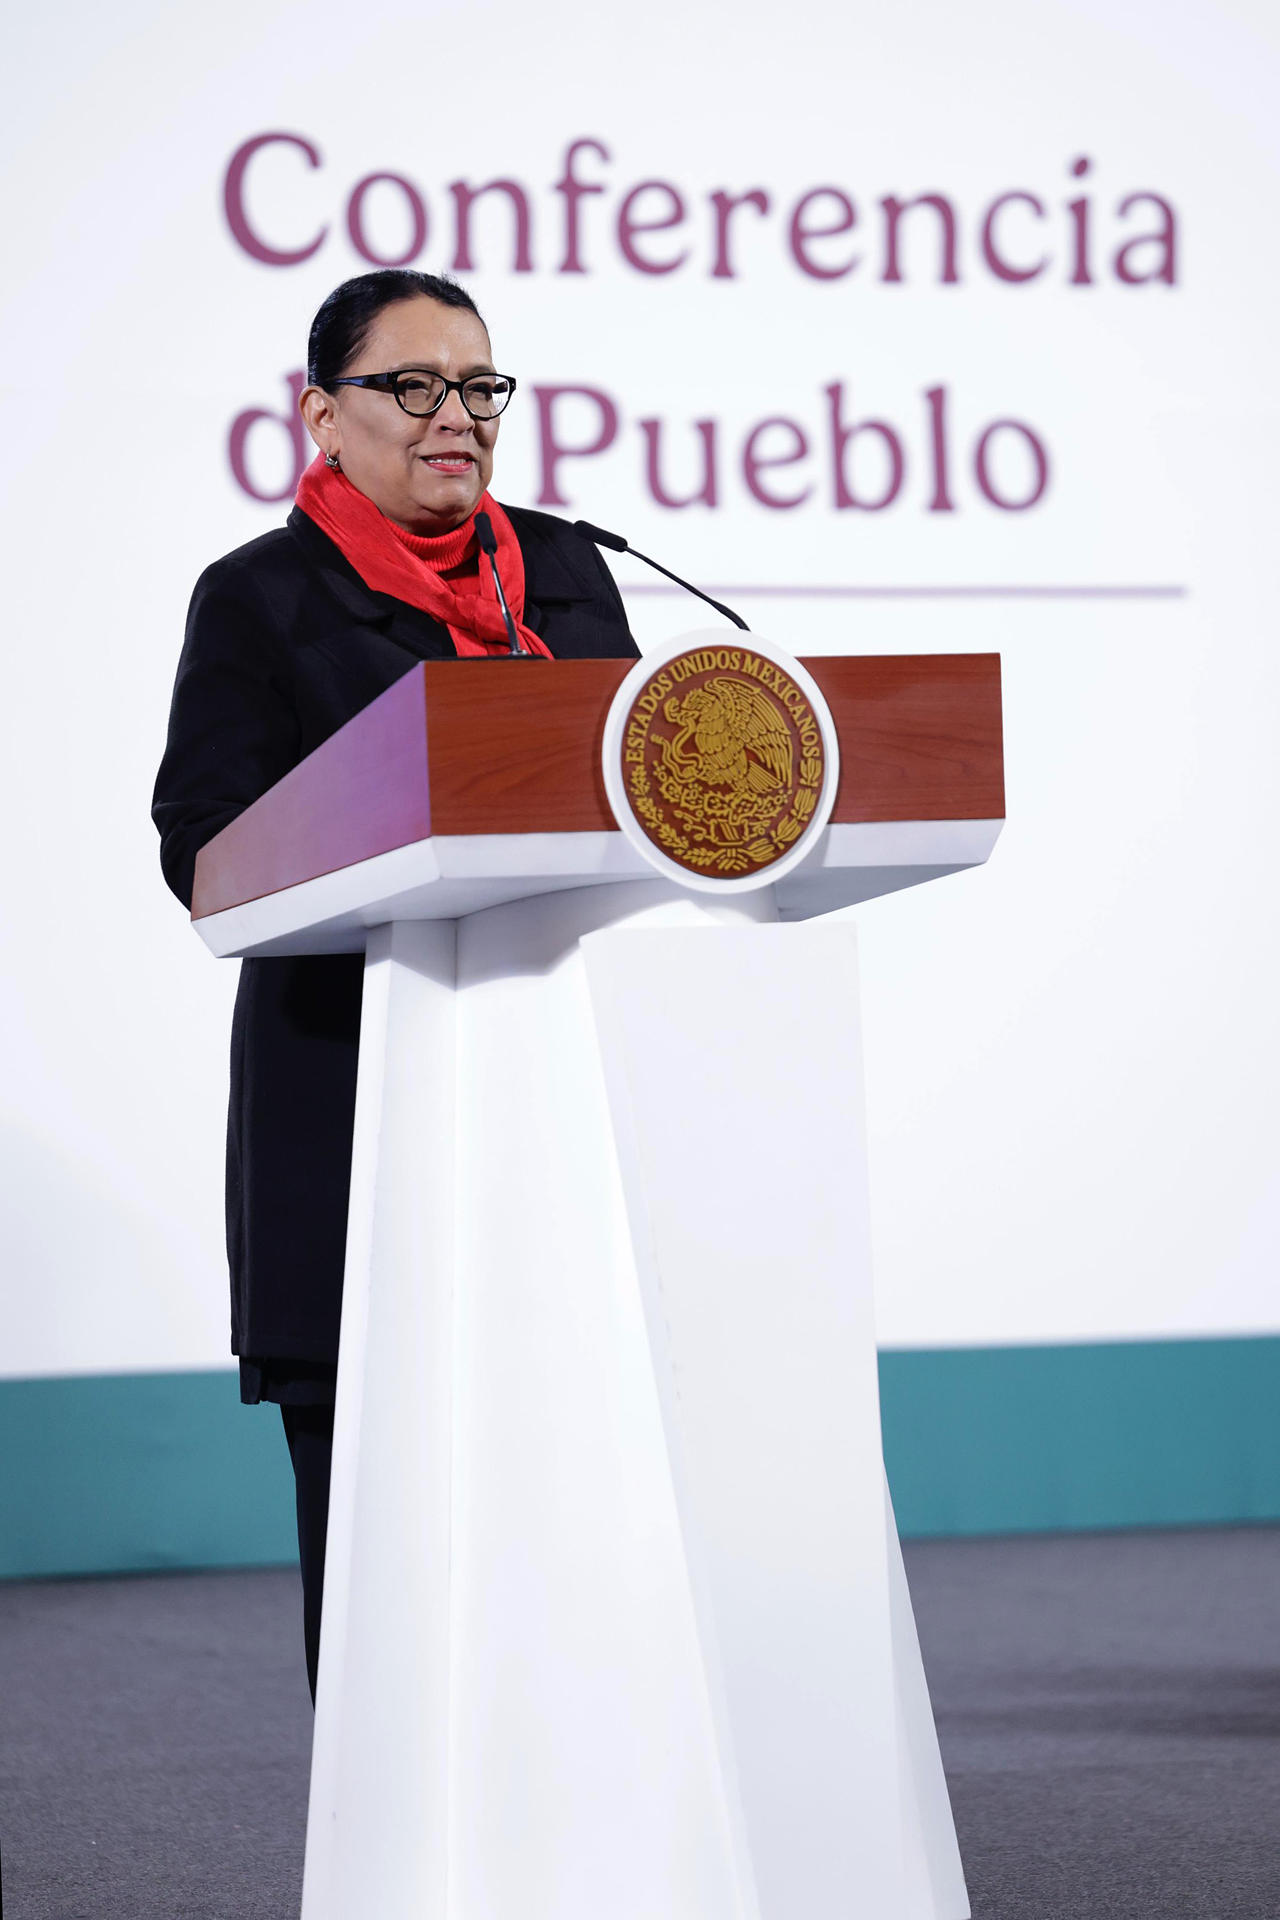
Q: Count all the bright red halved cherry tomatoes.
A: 0